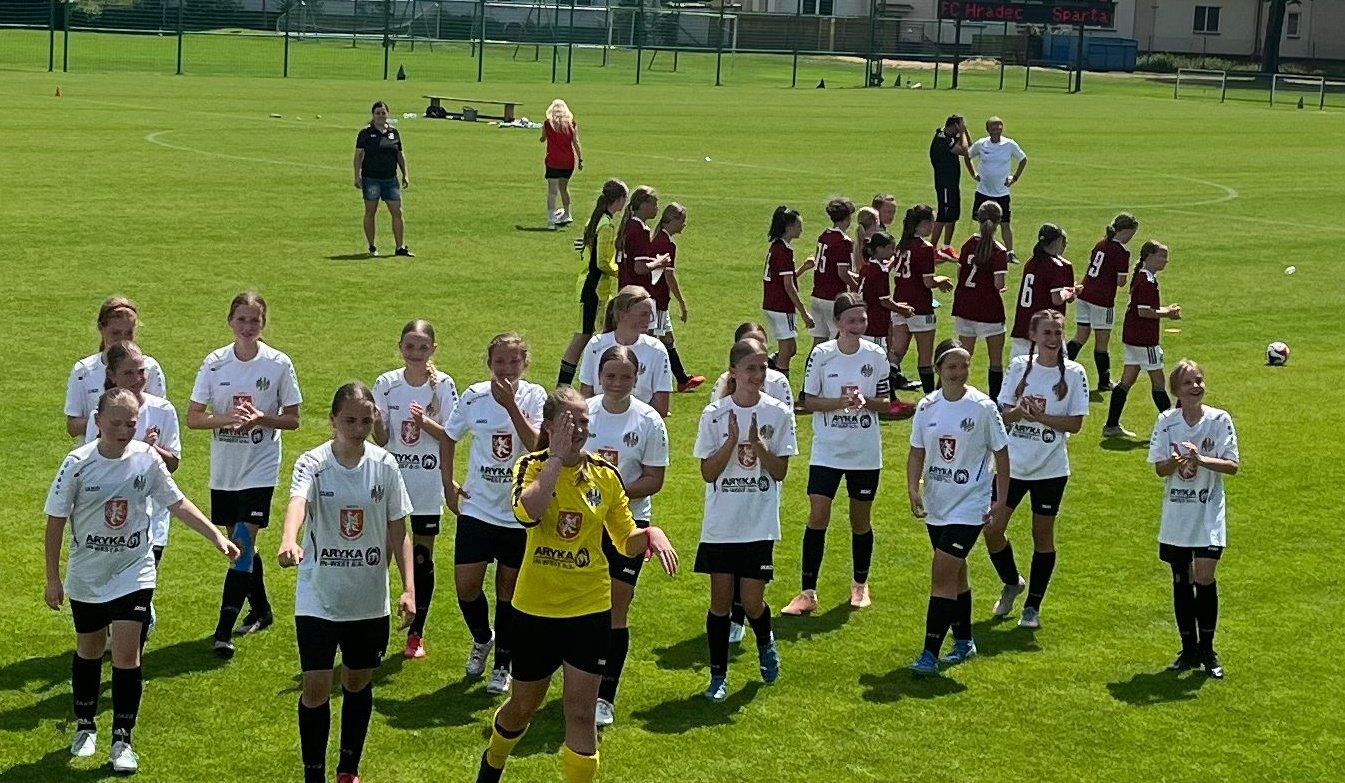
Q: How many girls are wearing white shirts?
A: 15